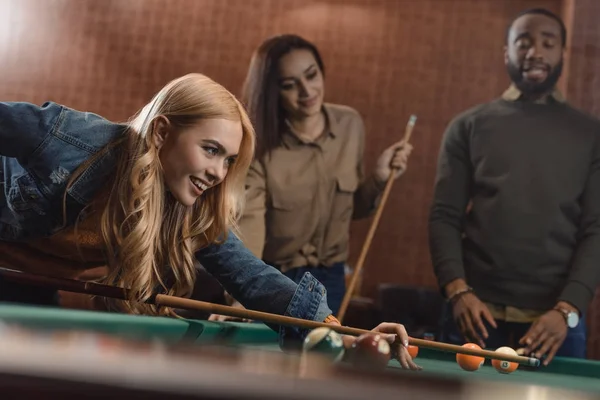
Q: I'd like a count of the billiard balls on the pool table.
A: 5